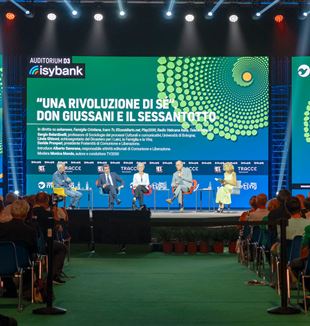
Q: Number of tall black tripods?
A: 2